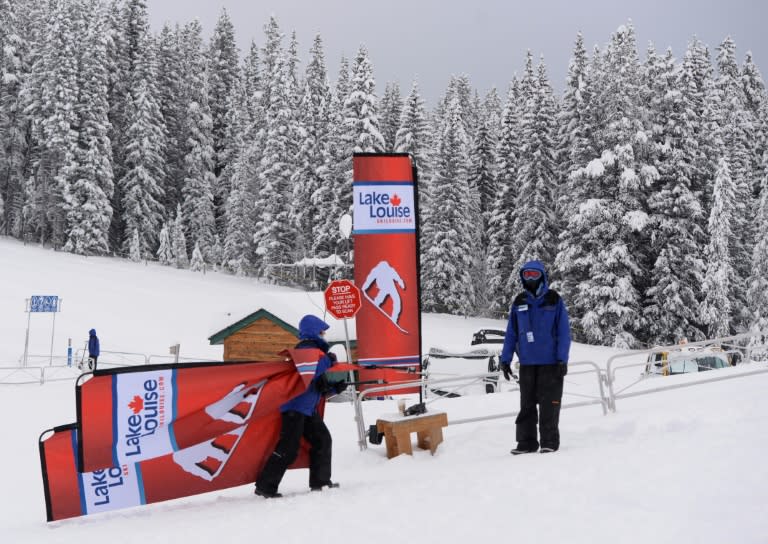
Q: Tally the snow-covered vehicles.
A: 2